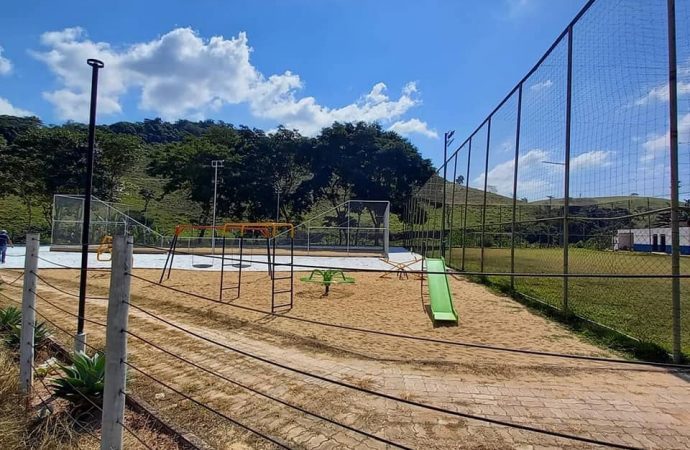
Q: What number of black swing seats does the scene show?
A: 2